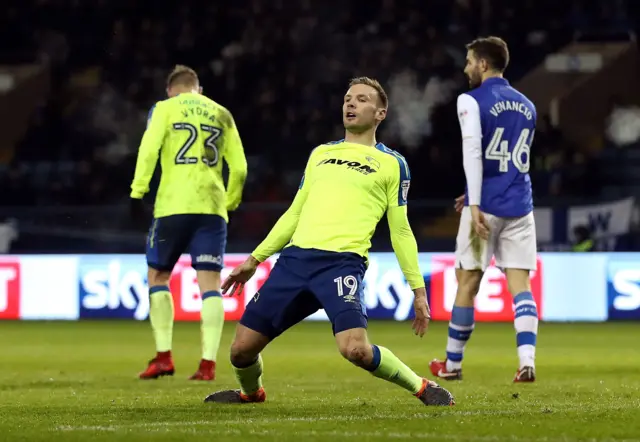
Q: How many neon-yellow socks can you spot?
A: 4